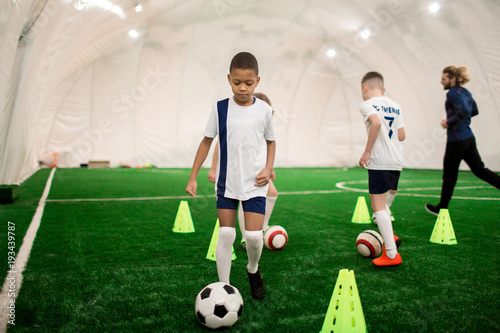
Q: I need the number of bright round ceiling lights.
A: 5